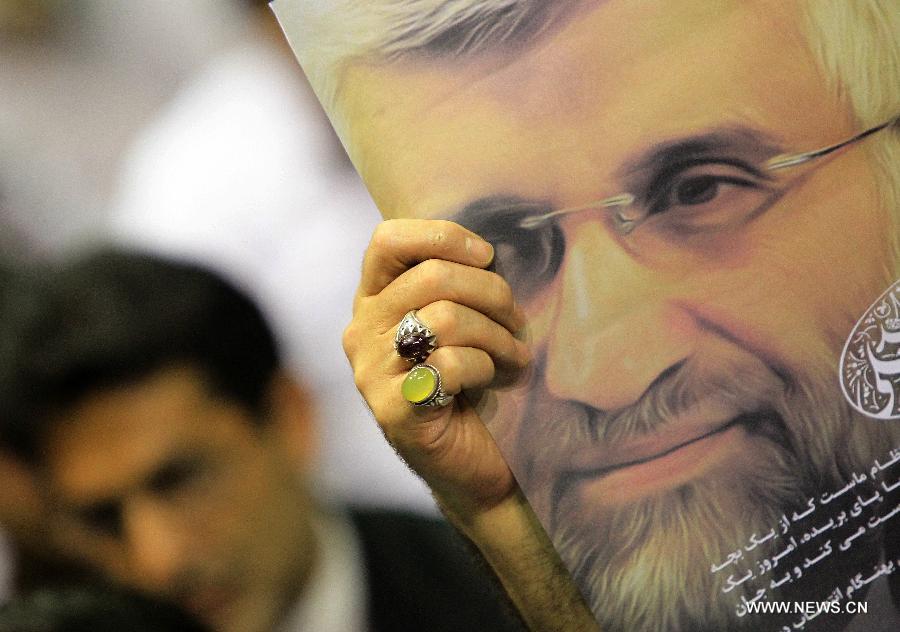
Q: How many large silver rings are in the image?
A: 2